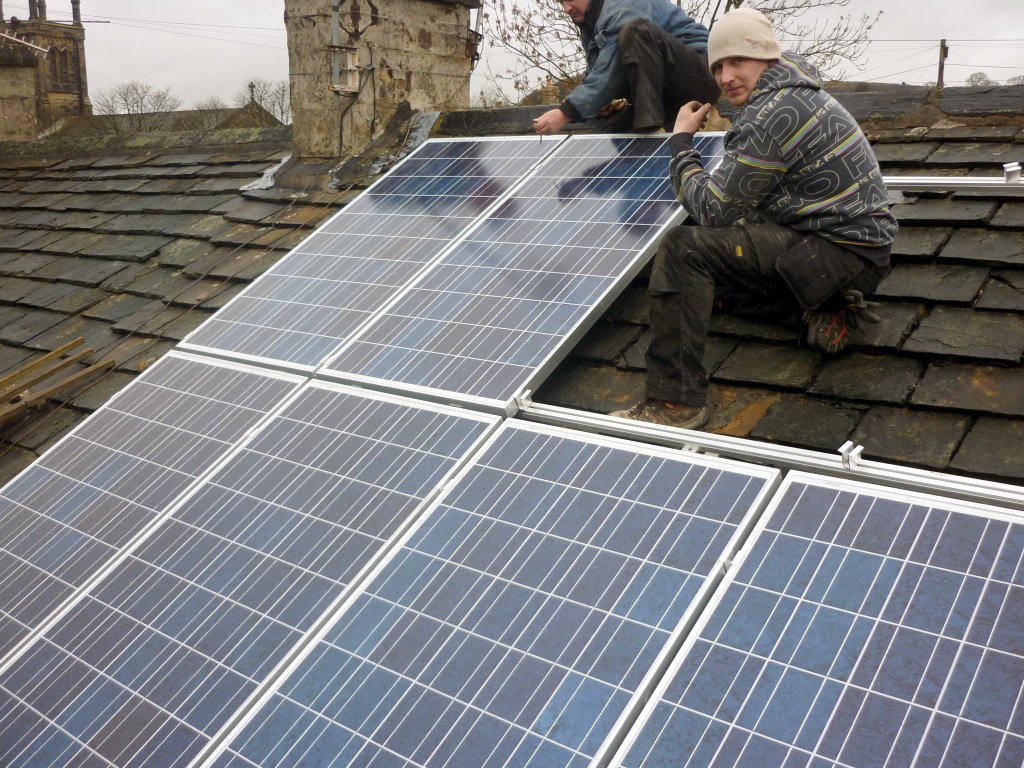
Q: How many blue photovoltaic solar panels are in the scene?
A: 6